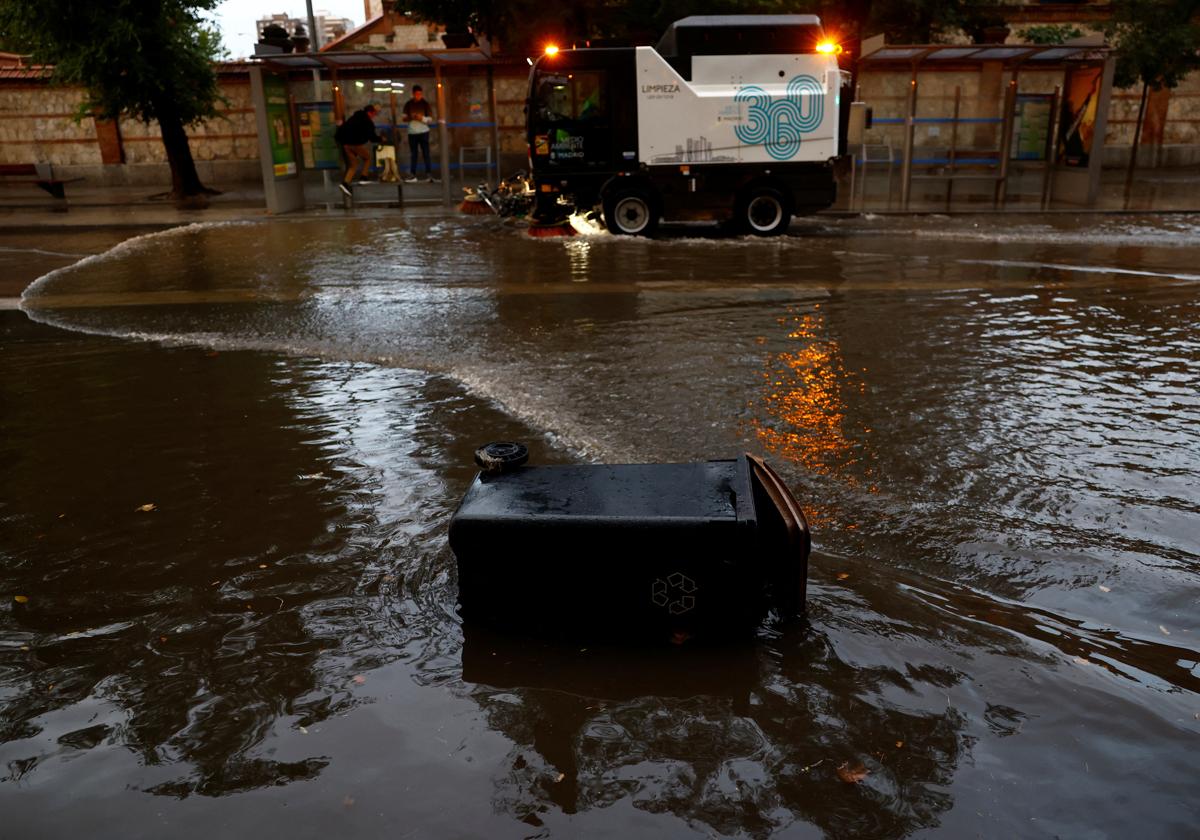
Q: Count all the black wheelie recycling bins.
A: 1